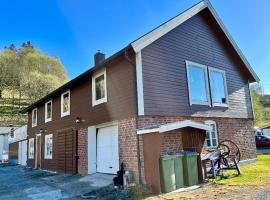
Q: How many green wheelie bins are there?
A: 3